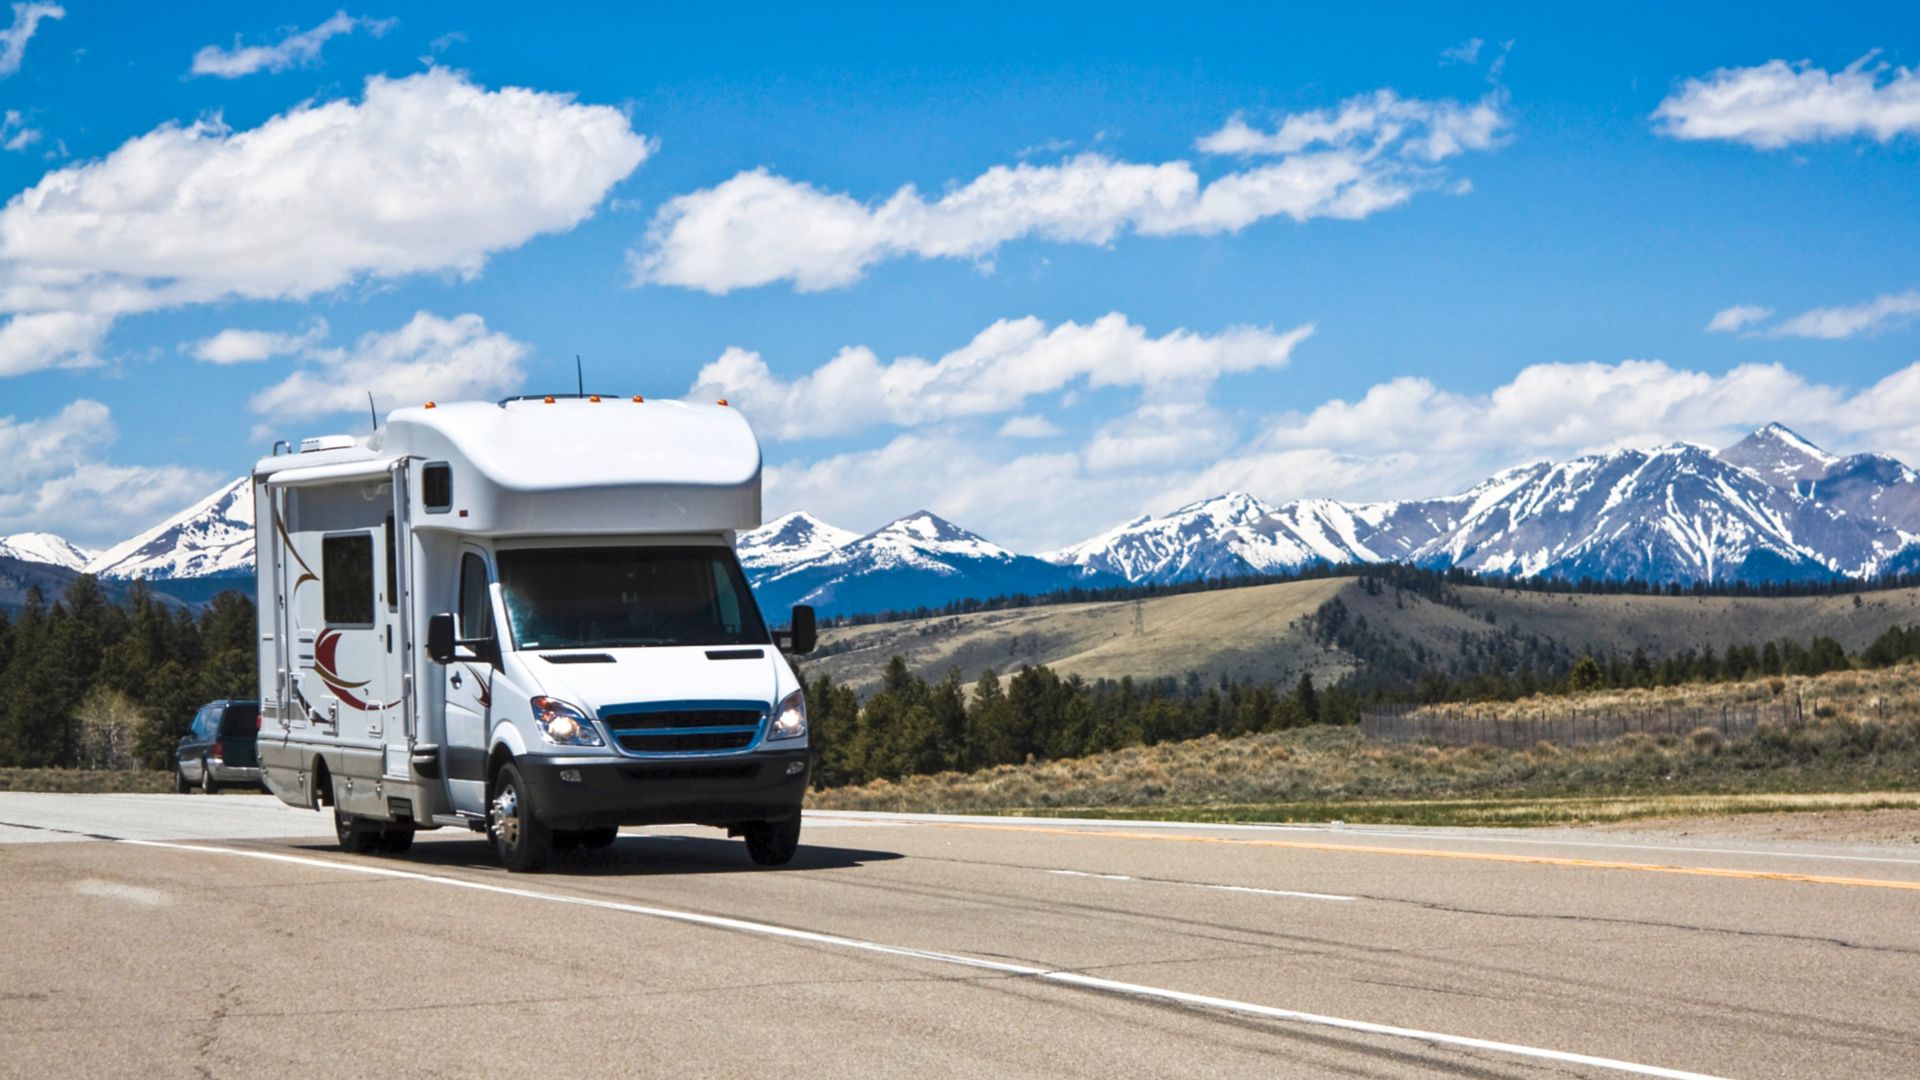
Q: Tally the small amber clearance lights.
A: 5